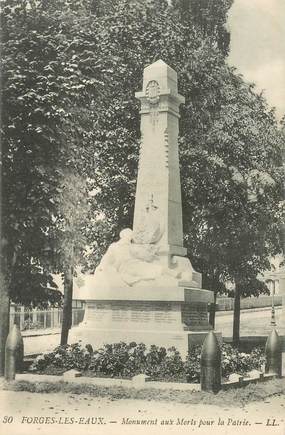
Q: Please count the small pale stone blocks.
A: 4